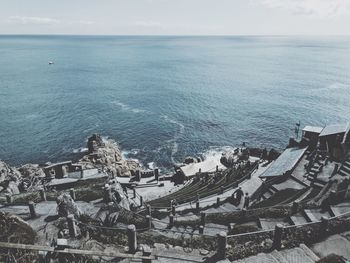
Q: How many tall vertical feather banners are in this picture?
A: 0